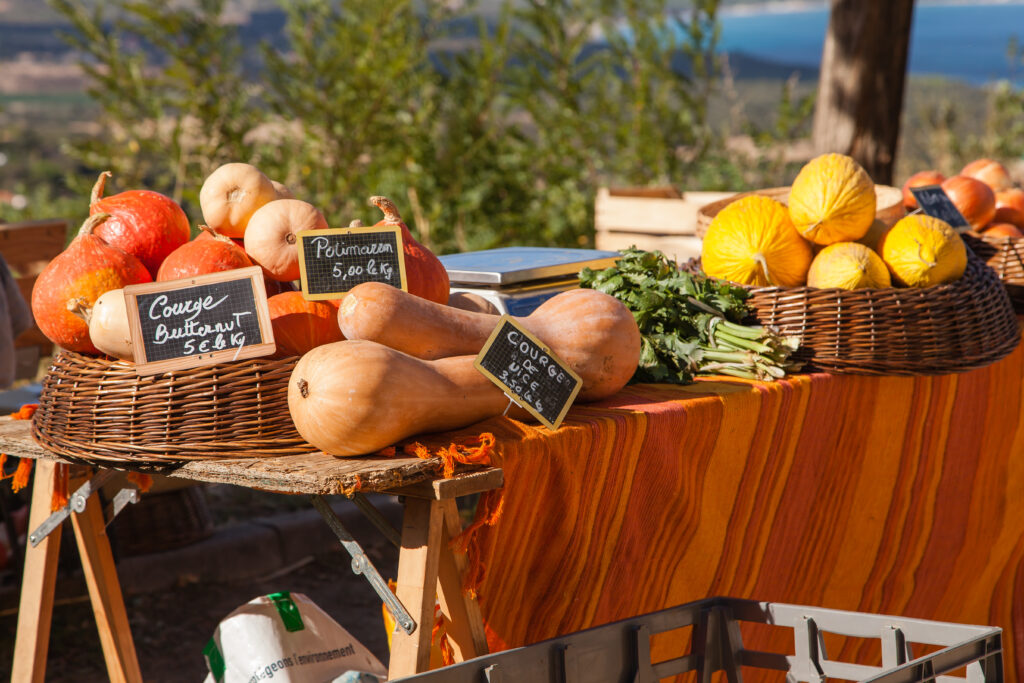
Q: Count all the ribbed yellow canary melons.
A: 4